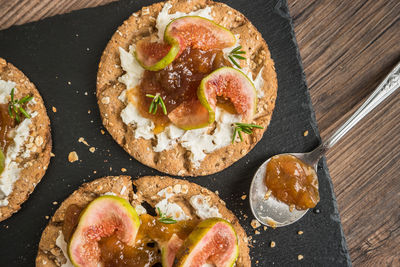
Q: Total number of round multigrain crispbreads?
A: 3